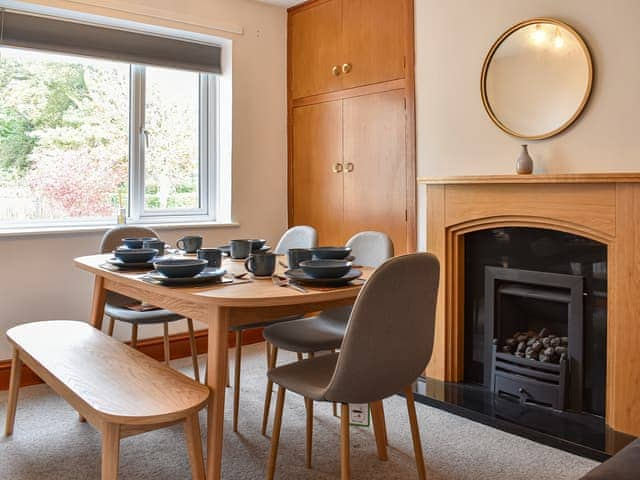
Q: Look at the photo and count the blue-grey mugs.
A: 6